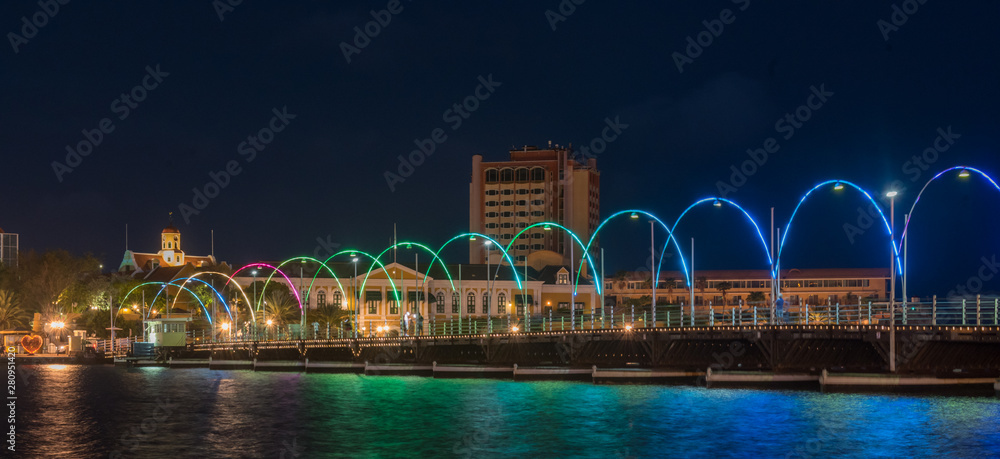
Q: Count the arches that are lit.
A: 13